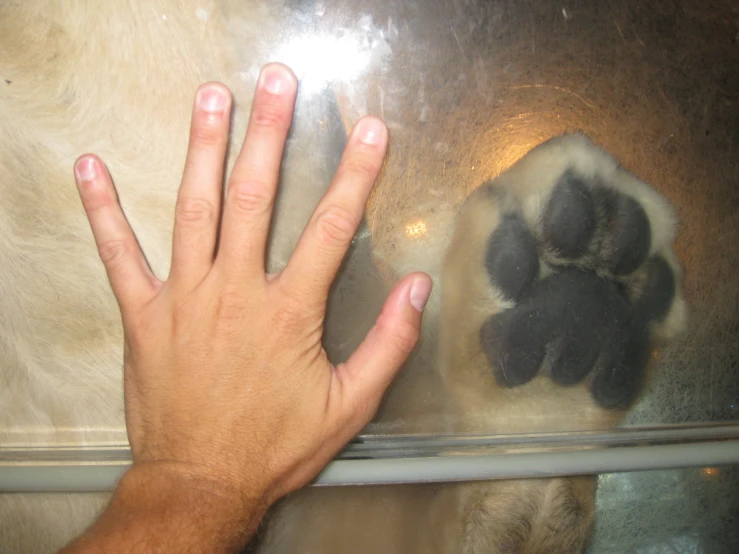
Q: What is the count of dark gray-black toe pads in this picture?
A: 4